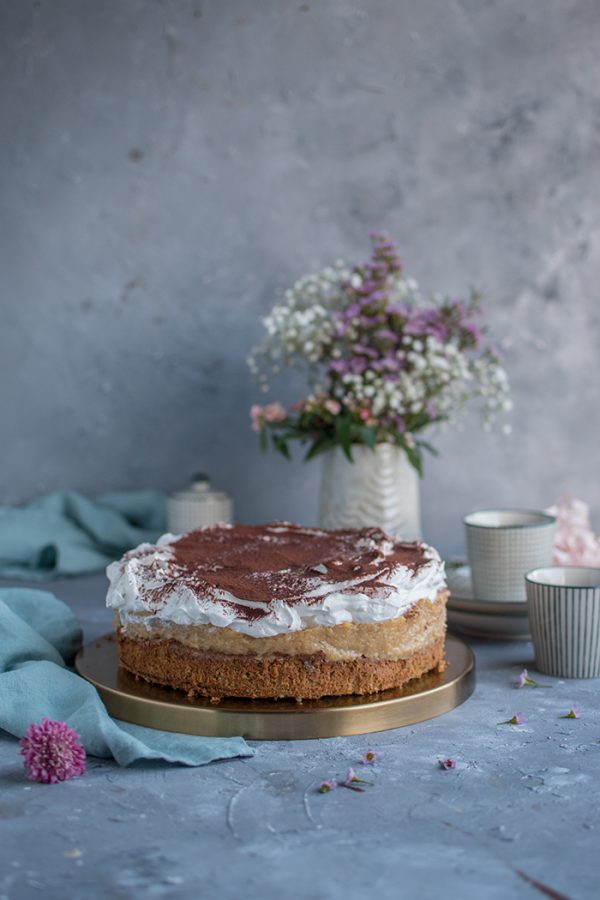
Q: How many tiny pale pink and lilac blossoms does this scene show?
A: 7